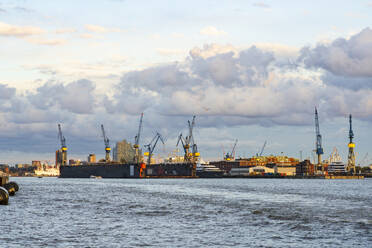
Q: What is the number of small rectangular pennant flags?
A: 0